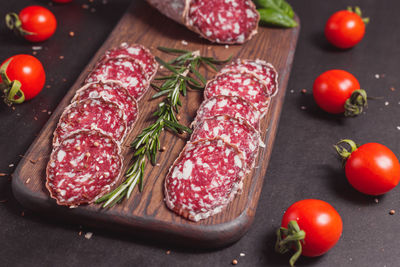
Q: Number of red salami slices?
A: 10